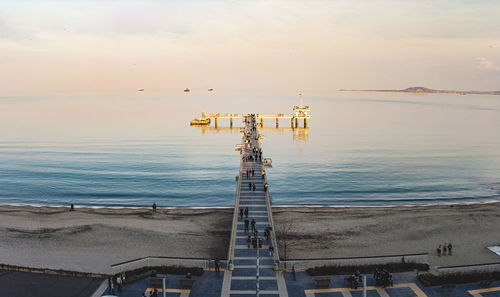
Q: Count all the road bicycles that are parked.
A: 0